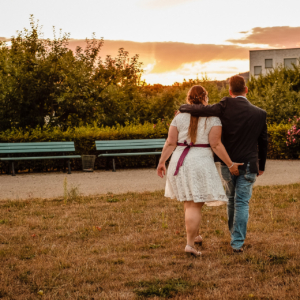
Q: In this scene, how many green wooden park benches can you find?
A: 2